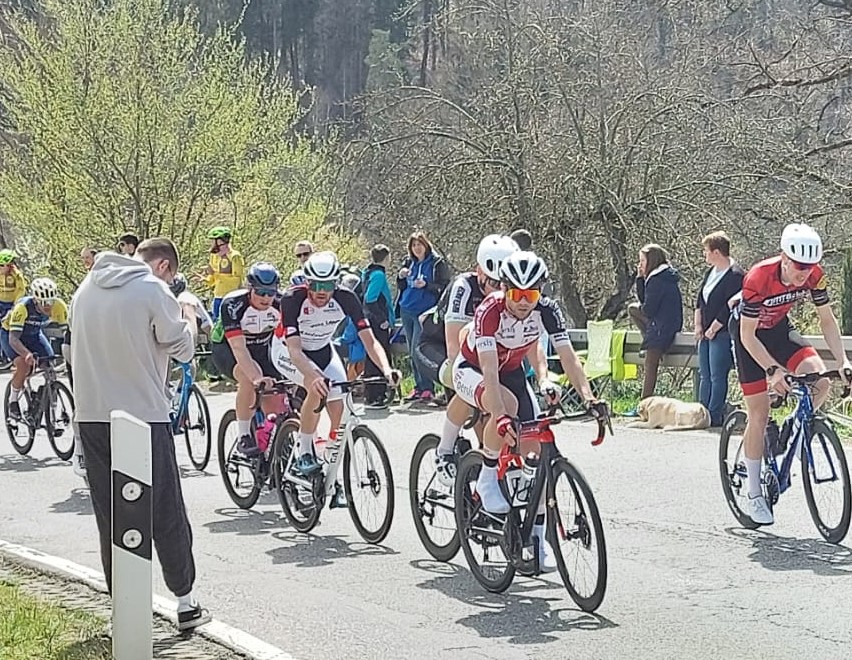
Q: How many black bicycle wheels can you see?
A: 11